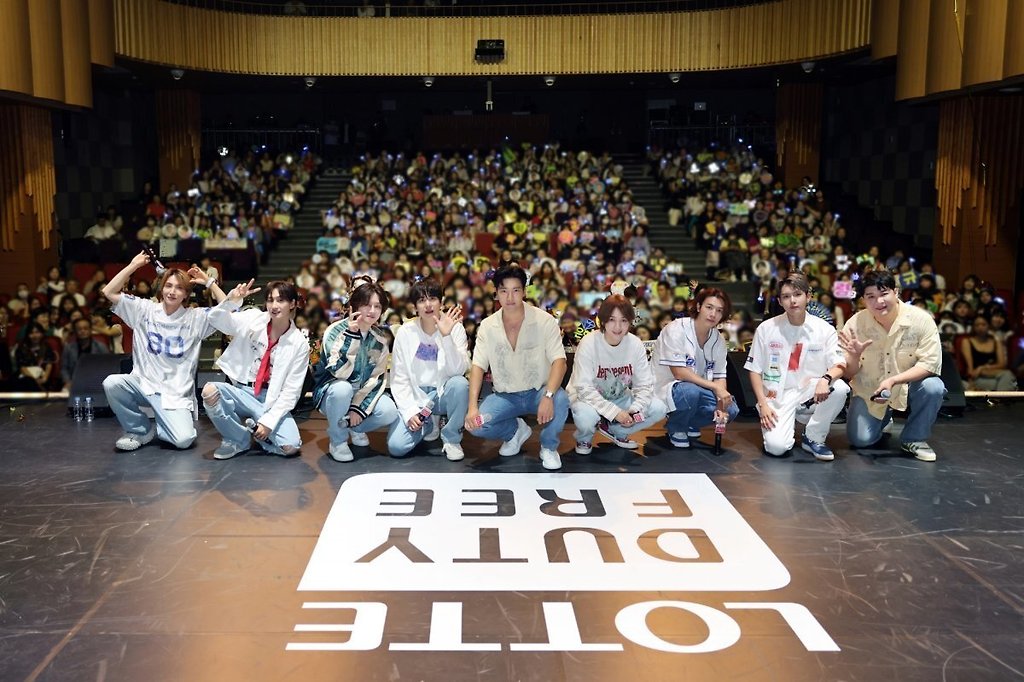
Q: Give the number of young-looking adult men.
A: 9